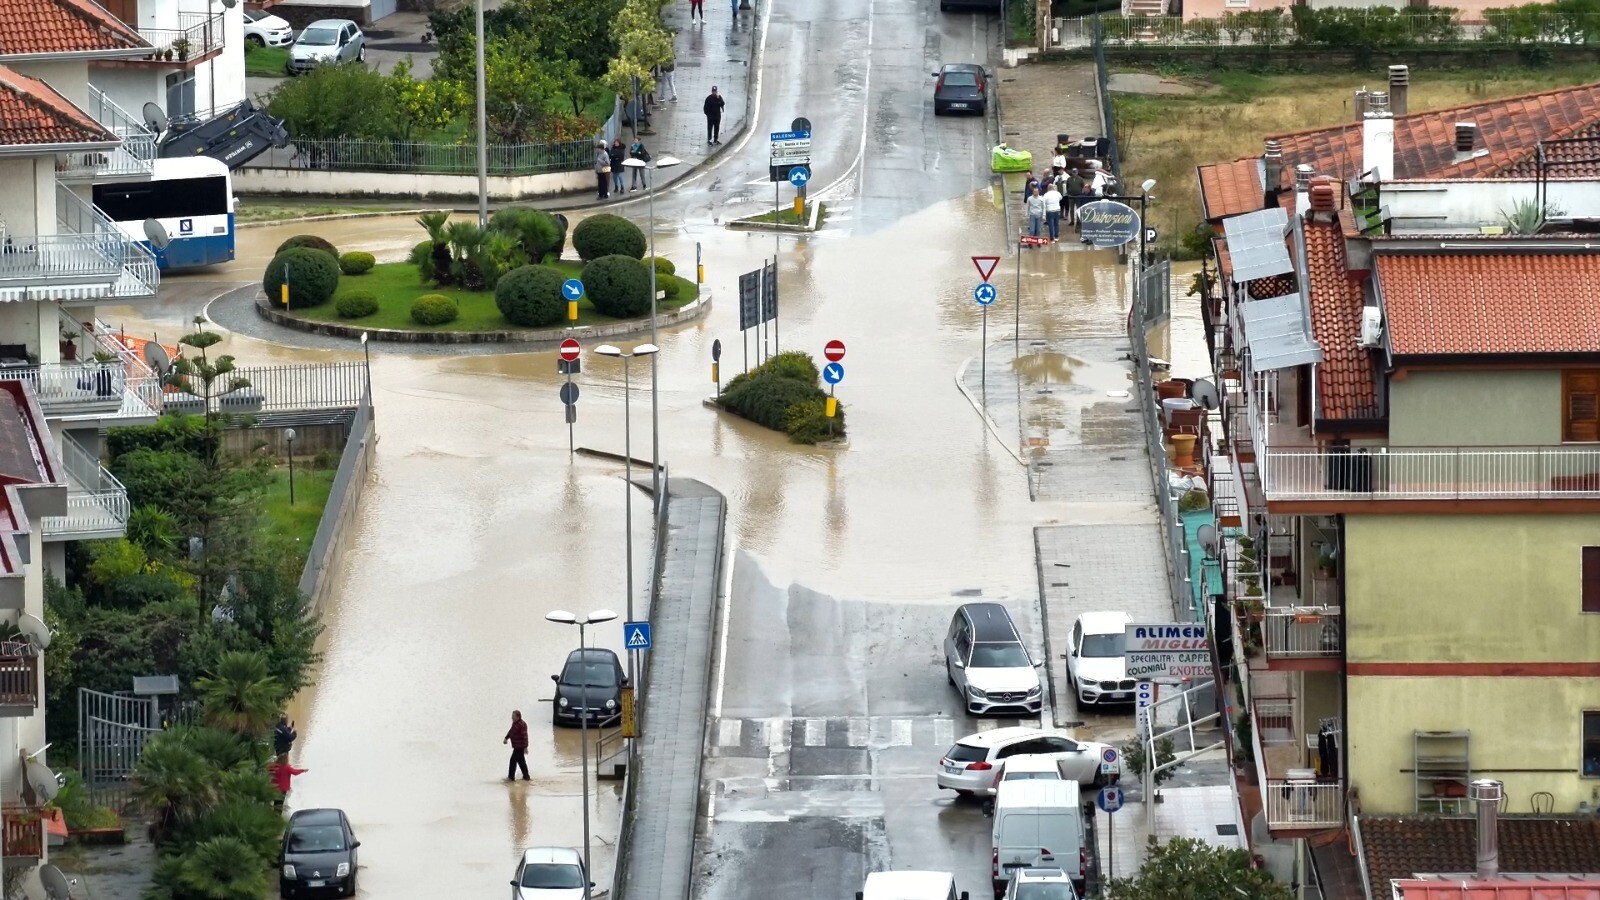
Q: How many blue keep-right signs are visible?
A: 2